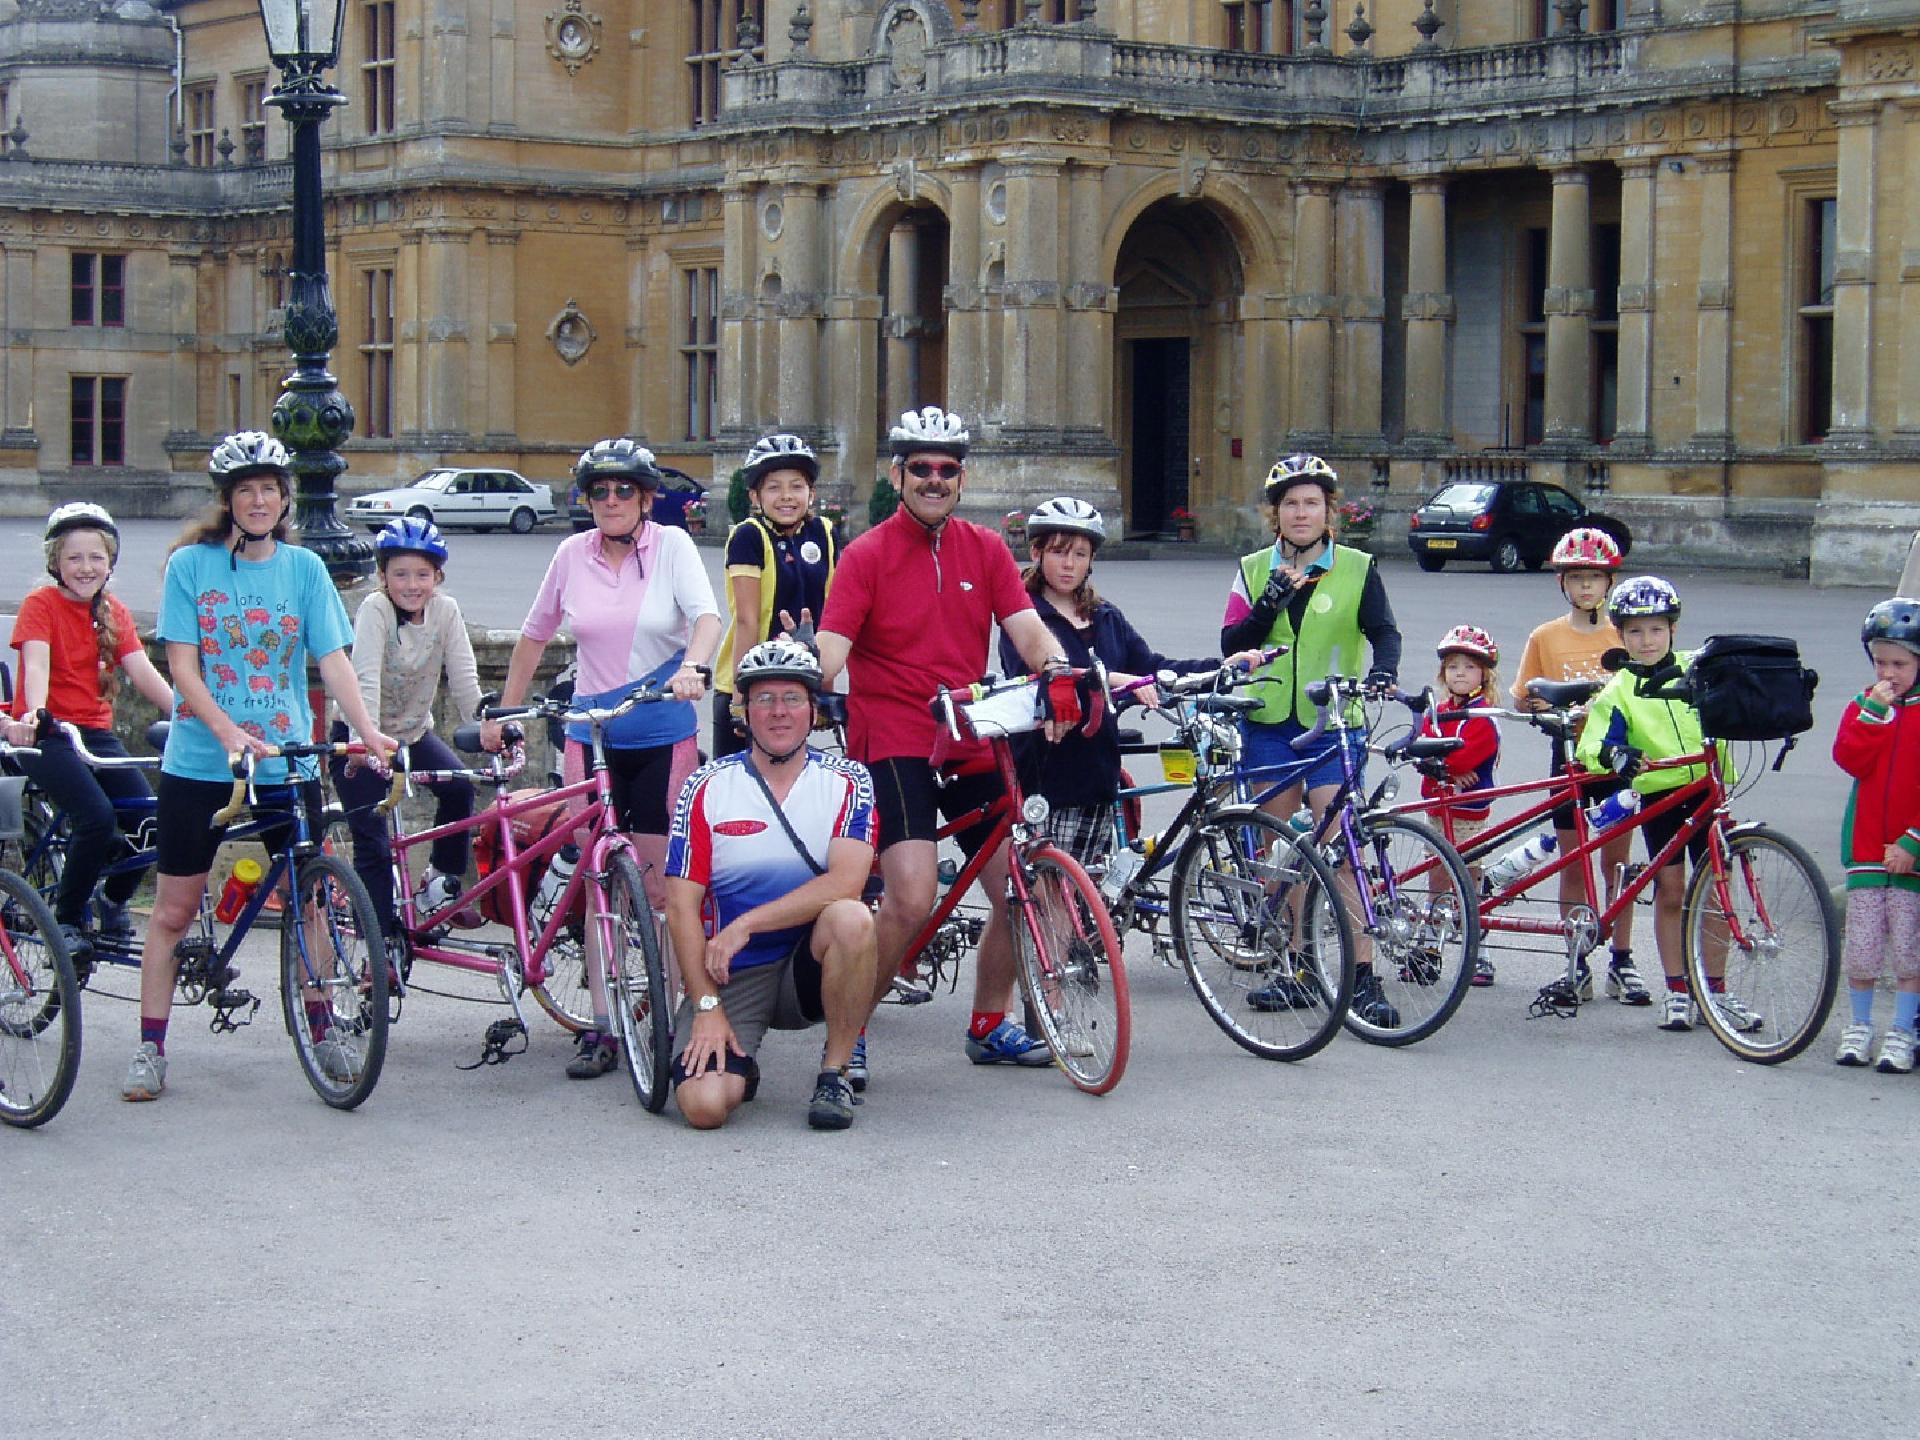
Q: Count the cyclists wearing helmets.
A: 13